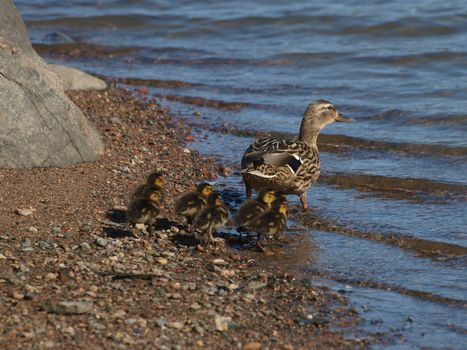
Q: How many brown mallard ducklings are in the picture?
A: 6